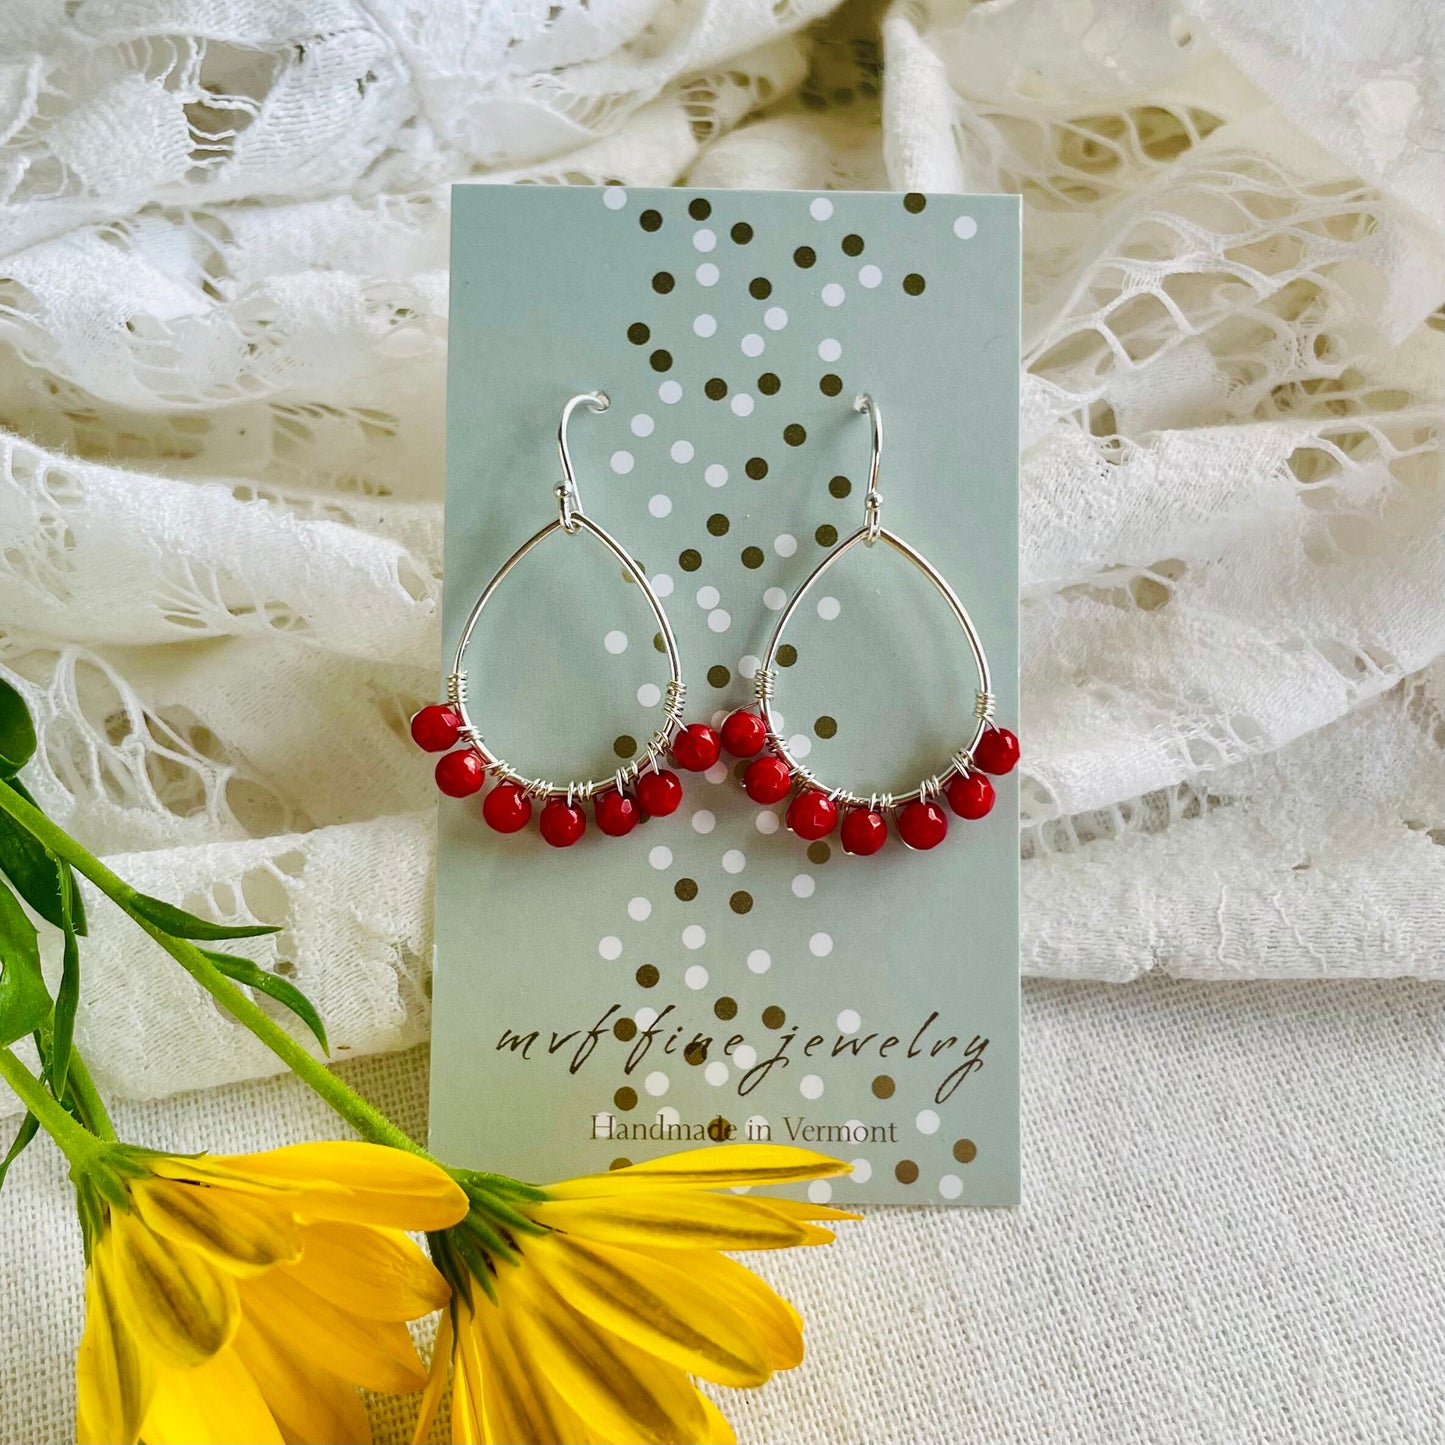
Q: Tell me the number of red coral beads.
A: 14